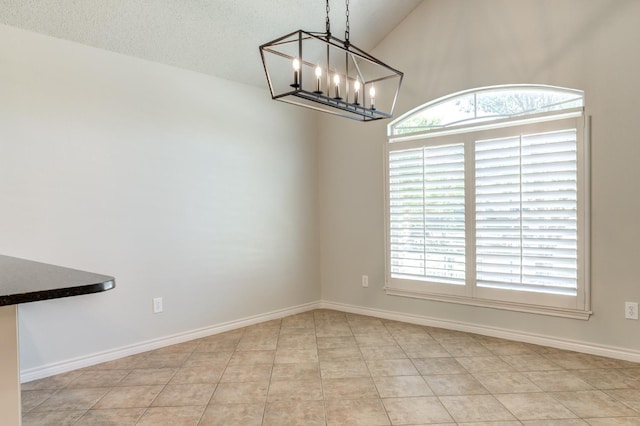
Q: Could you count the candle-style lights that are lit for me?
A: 5